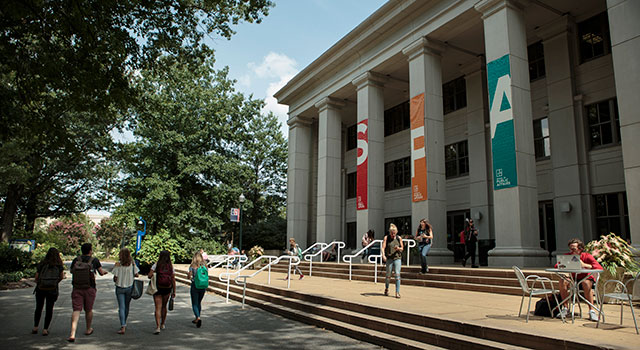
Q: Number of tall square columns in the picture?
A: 6